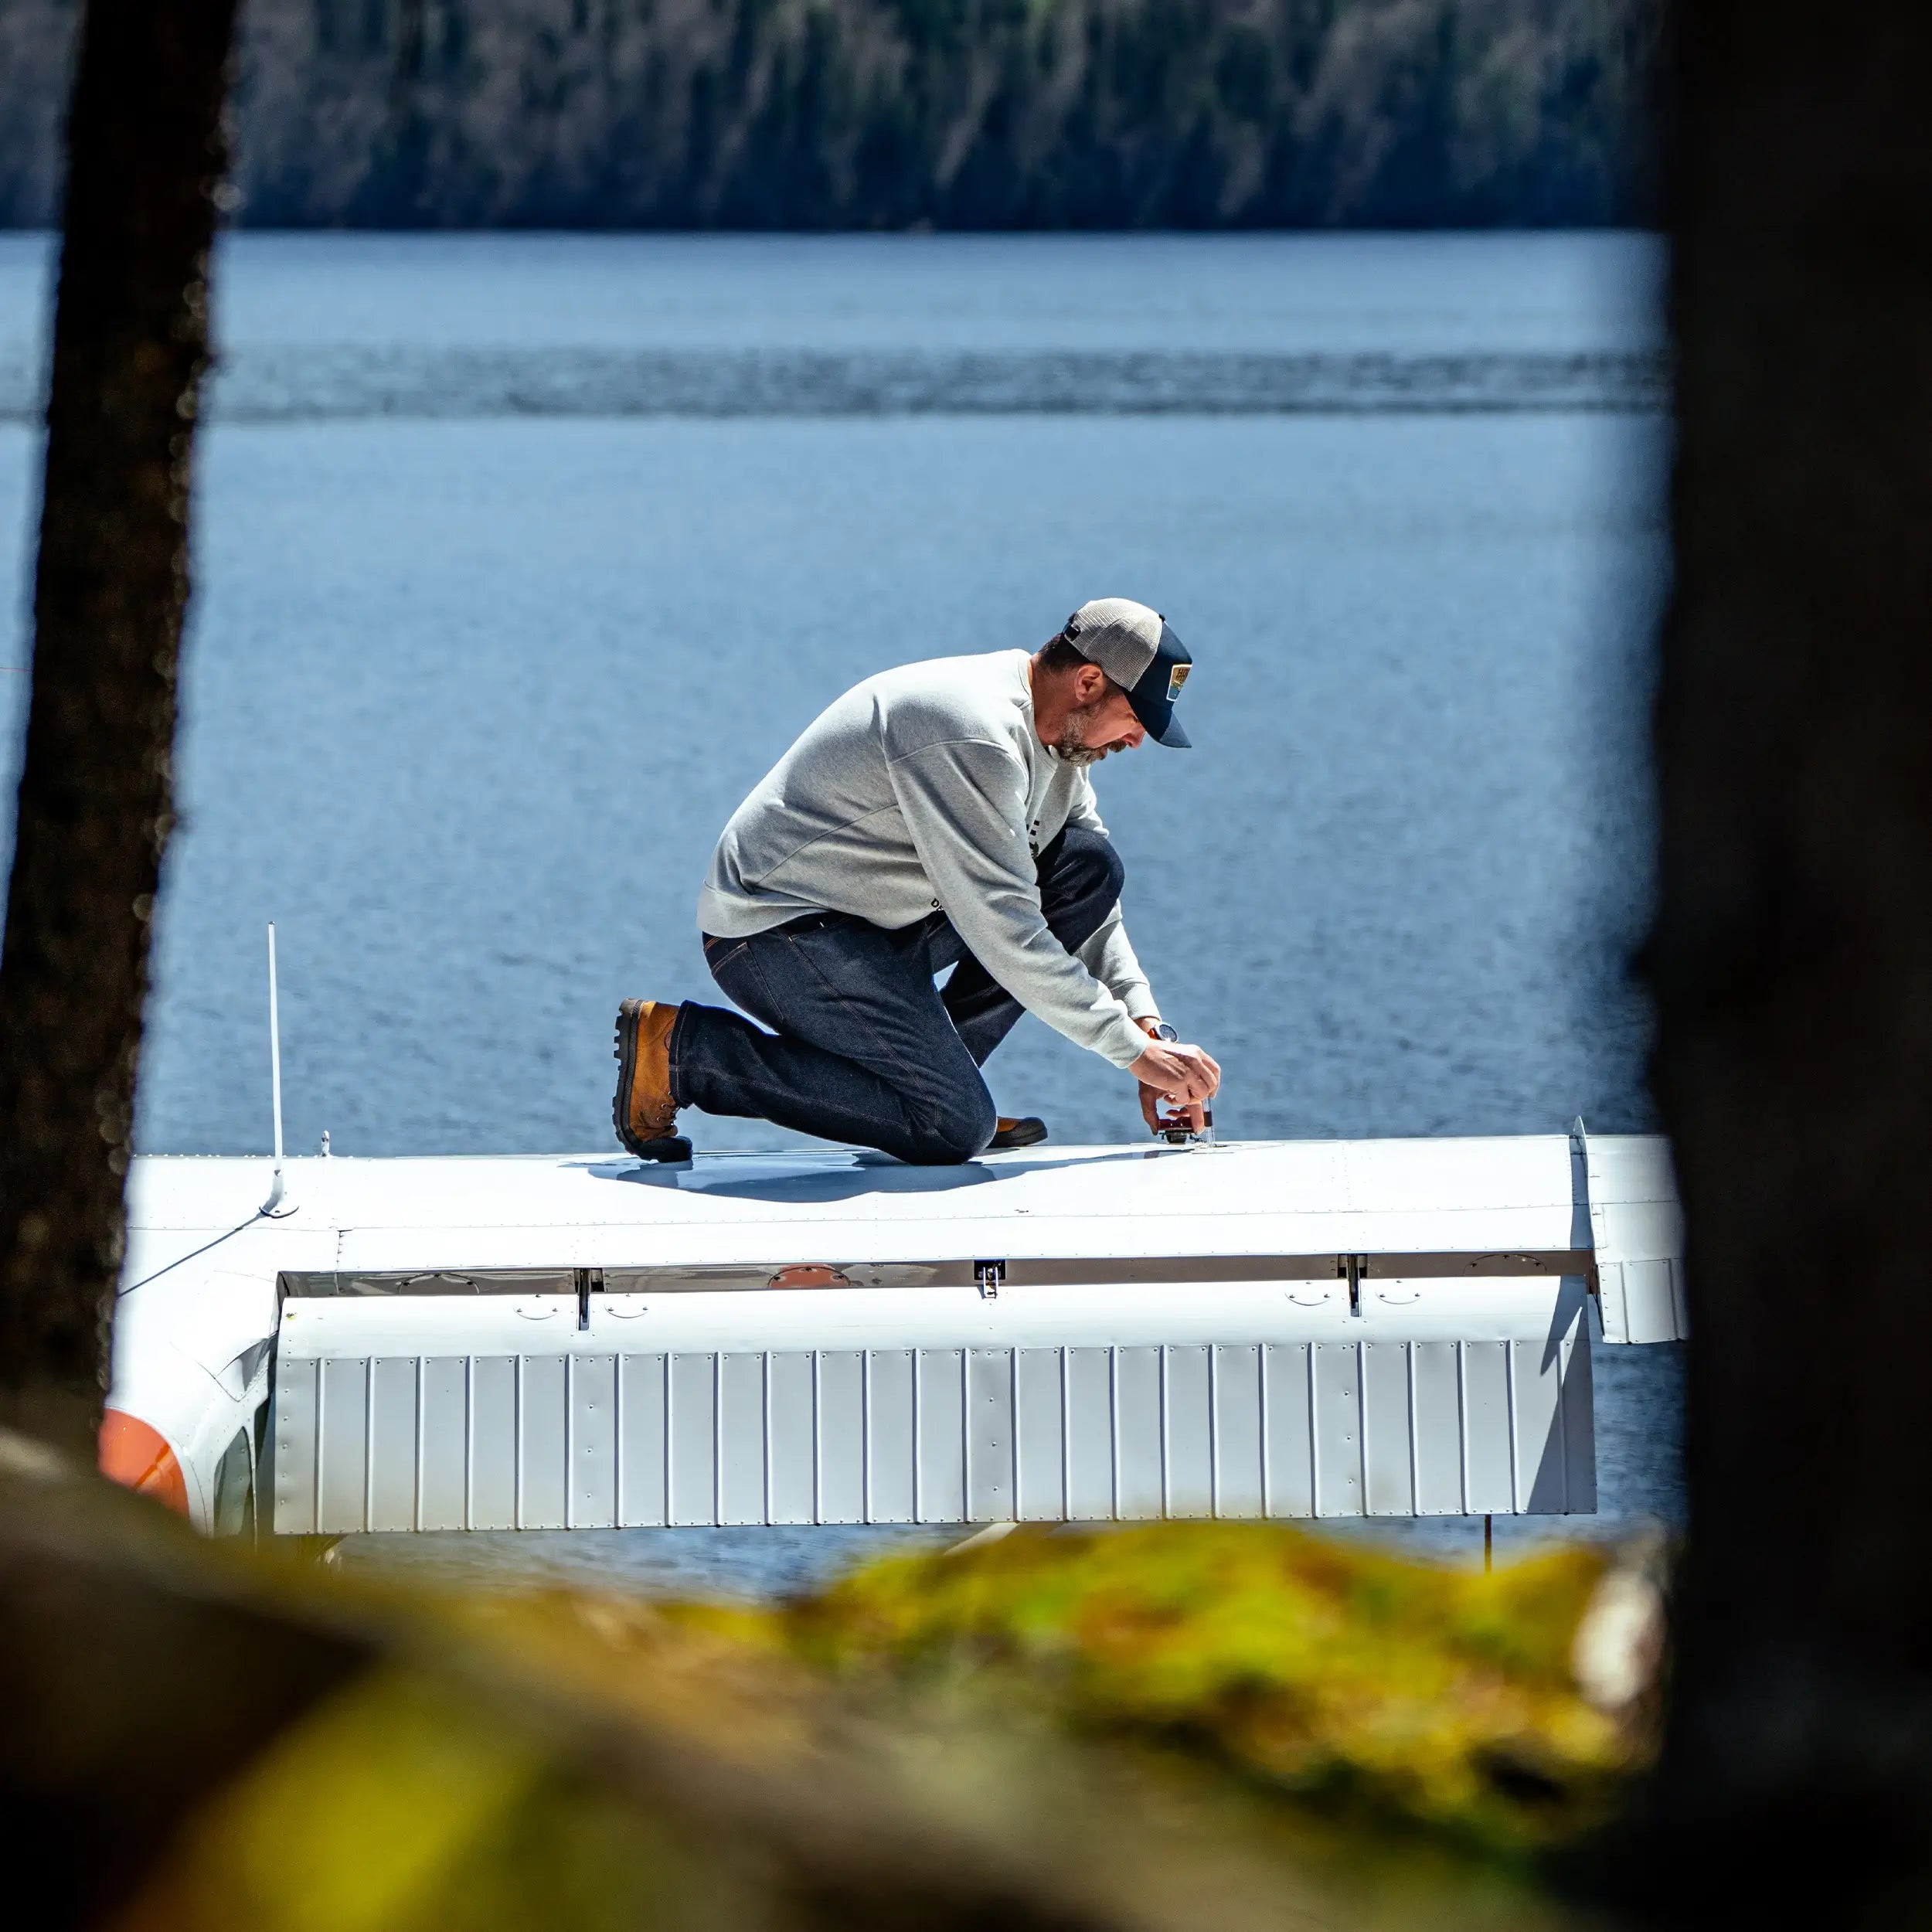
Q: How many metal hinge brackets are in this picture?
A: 3